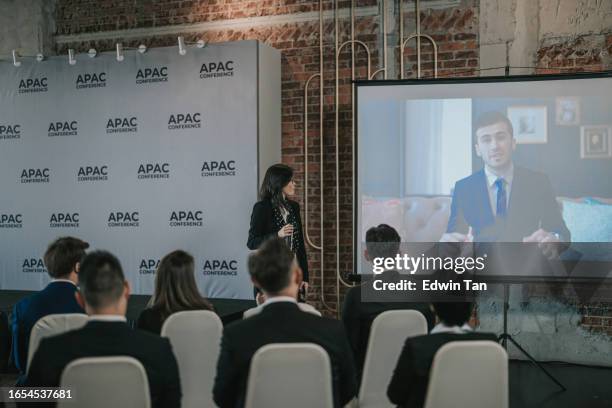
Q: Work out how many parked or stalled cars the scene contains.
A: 0